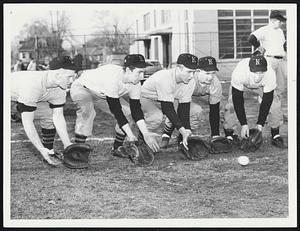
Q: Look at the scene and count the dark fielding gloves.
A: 5